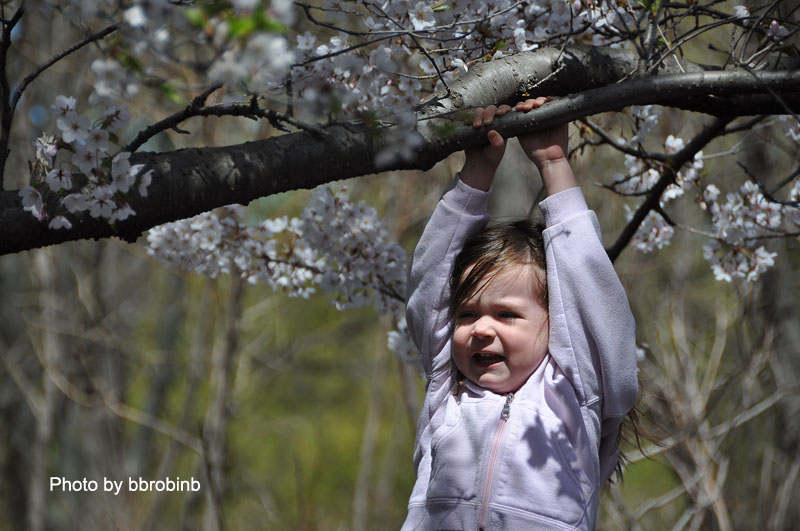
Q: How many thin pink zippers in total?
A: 1